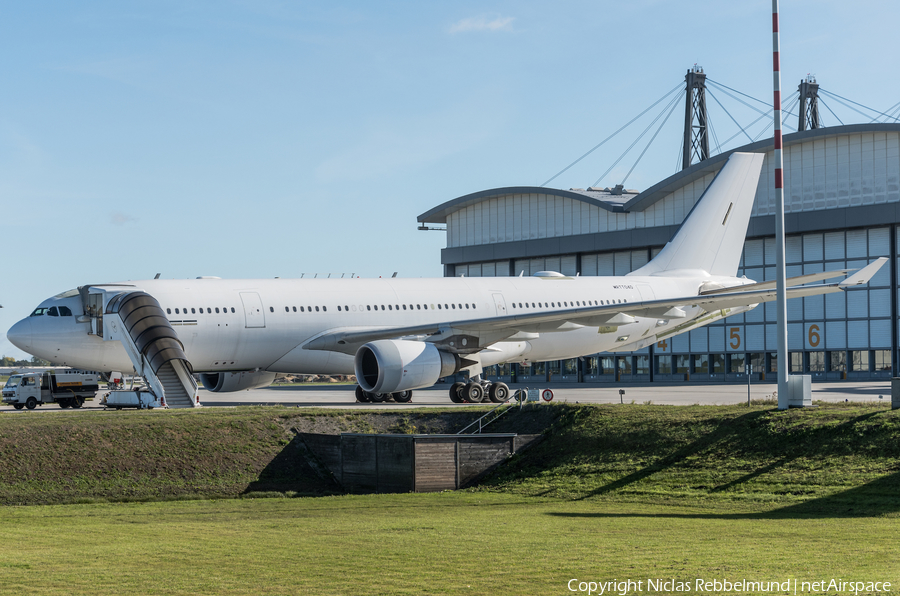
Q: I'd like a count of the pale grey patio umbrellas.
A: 0